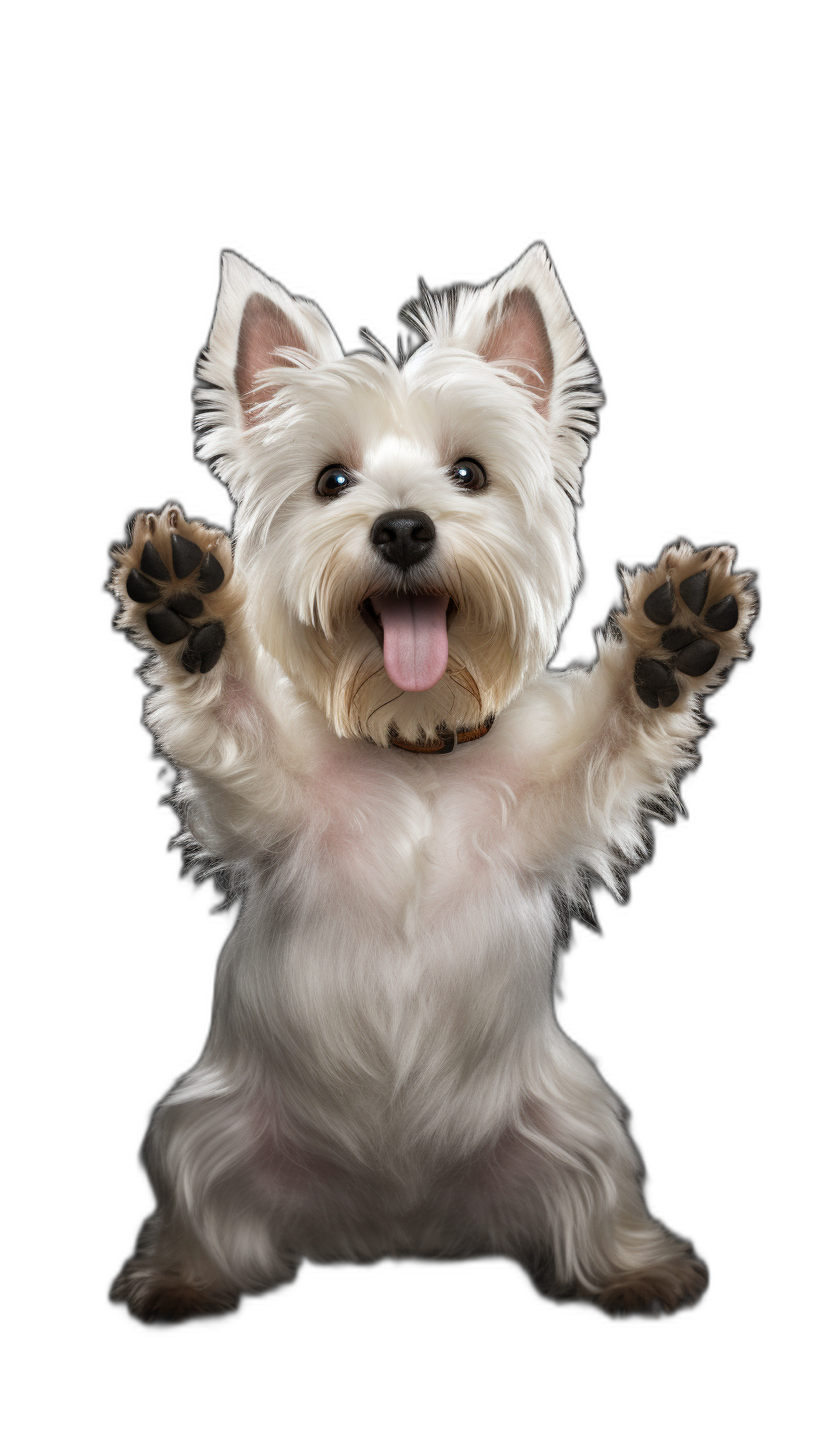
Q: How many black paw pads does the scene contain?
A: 13